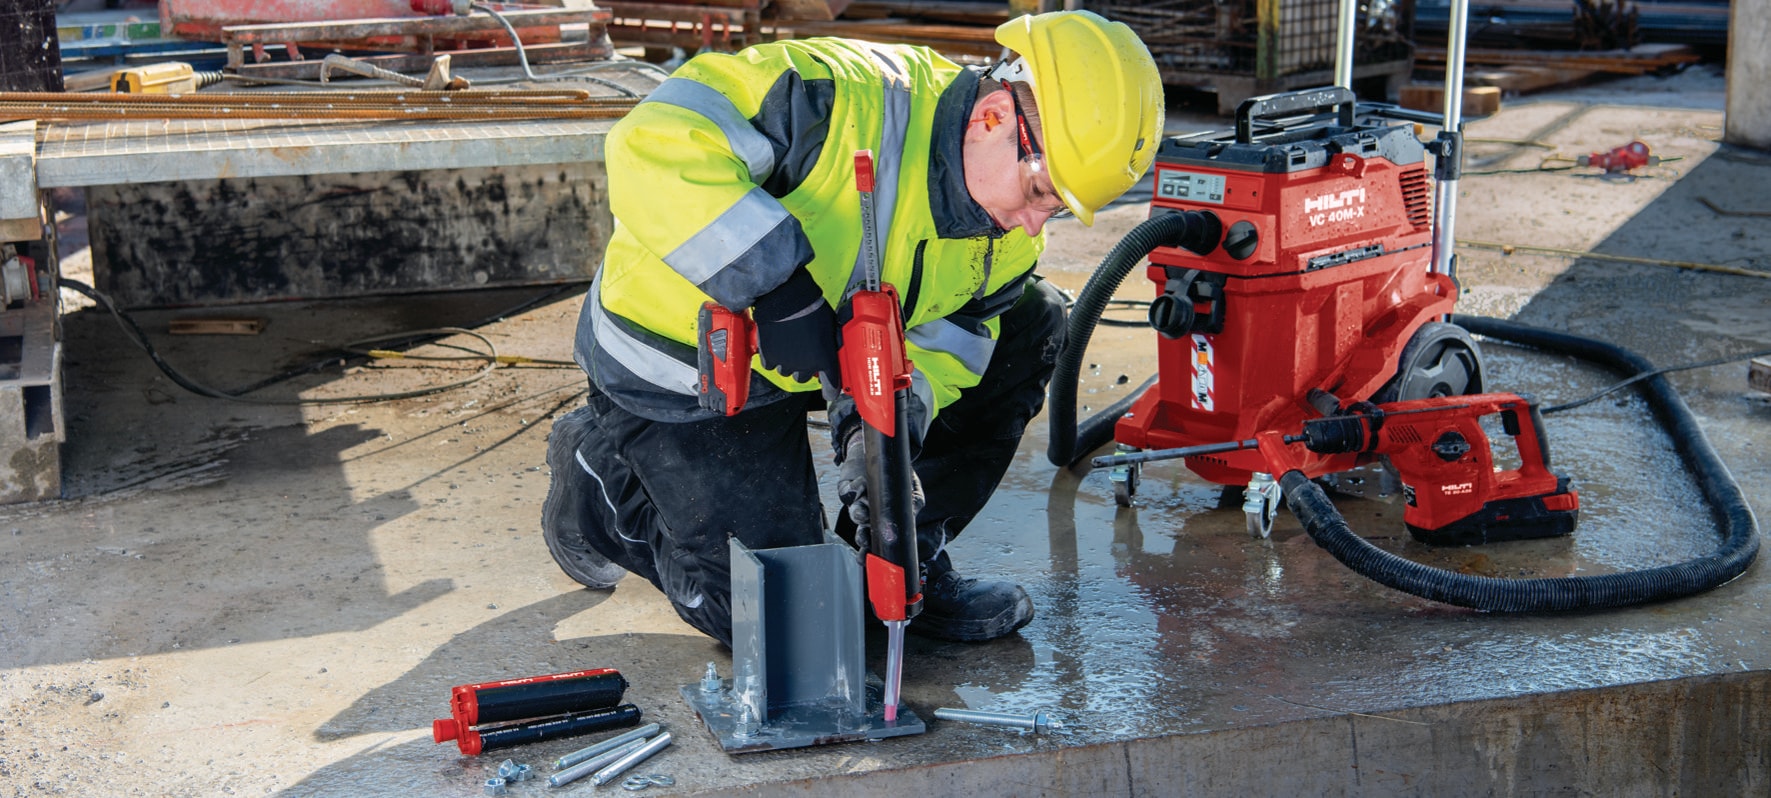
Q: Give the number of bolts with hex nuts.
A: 3